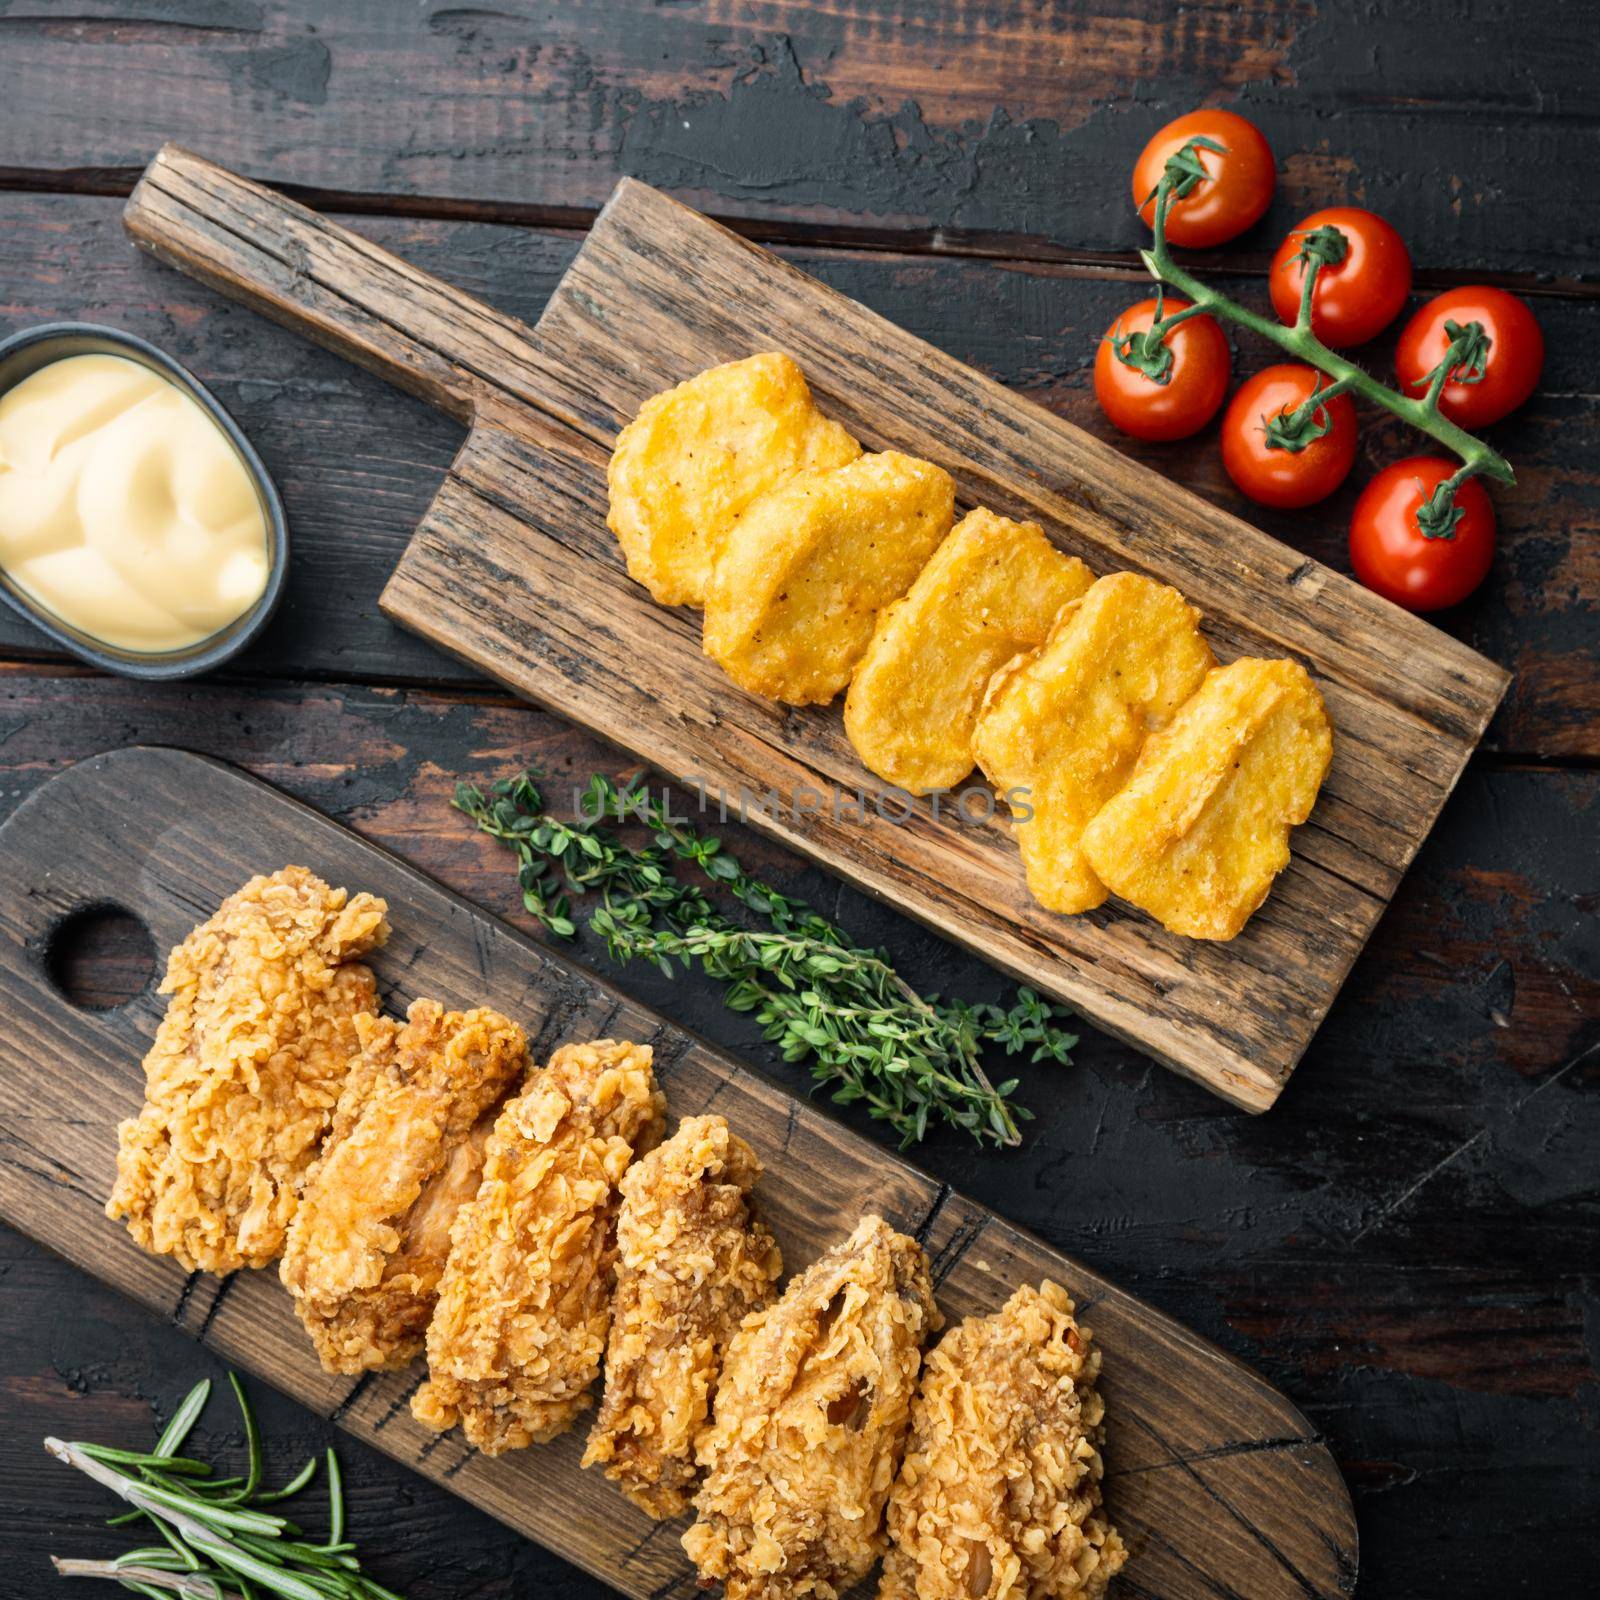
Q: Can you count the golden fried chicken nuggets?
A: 5